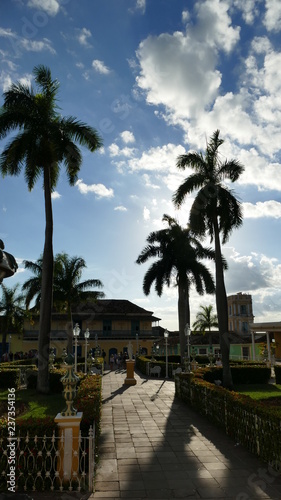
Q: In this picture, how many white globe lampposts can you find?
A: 4